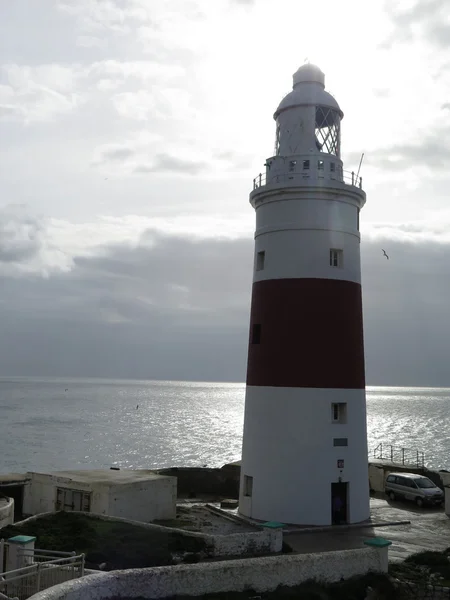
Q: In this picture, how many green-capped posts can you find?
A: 3